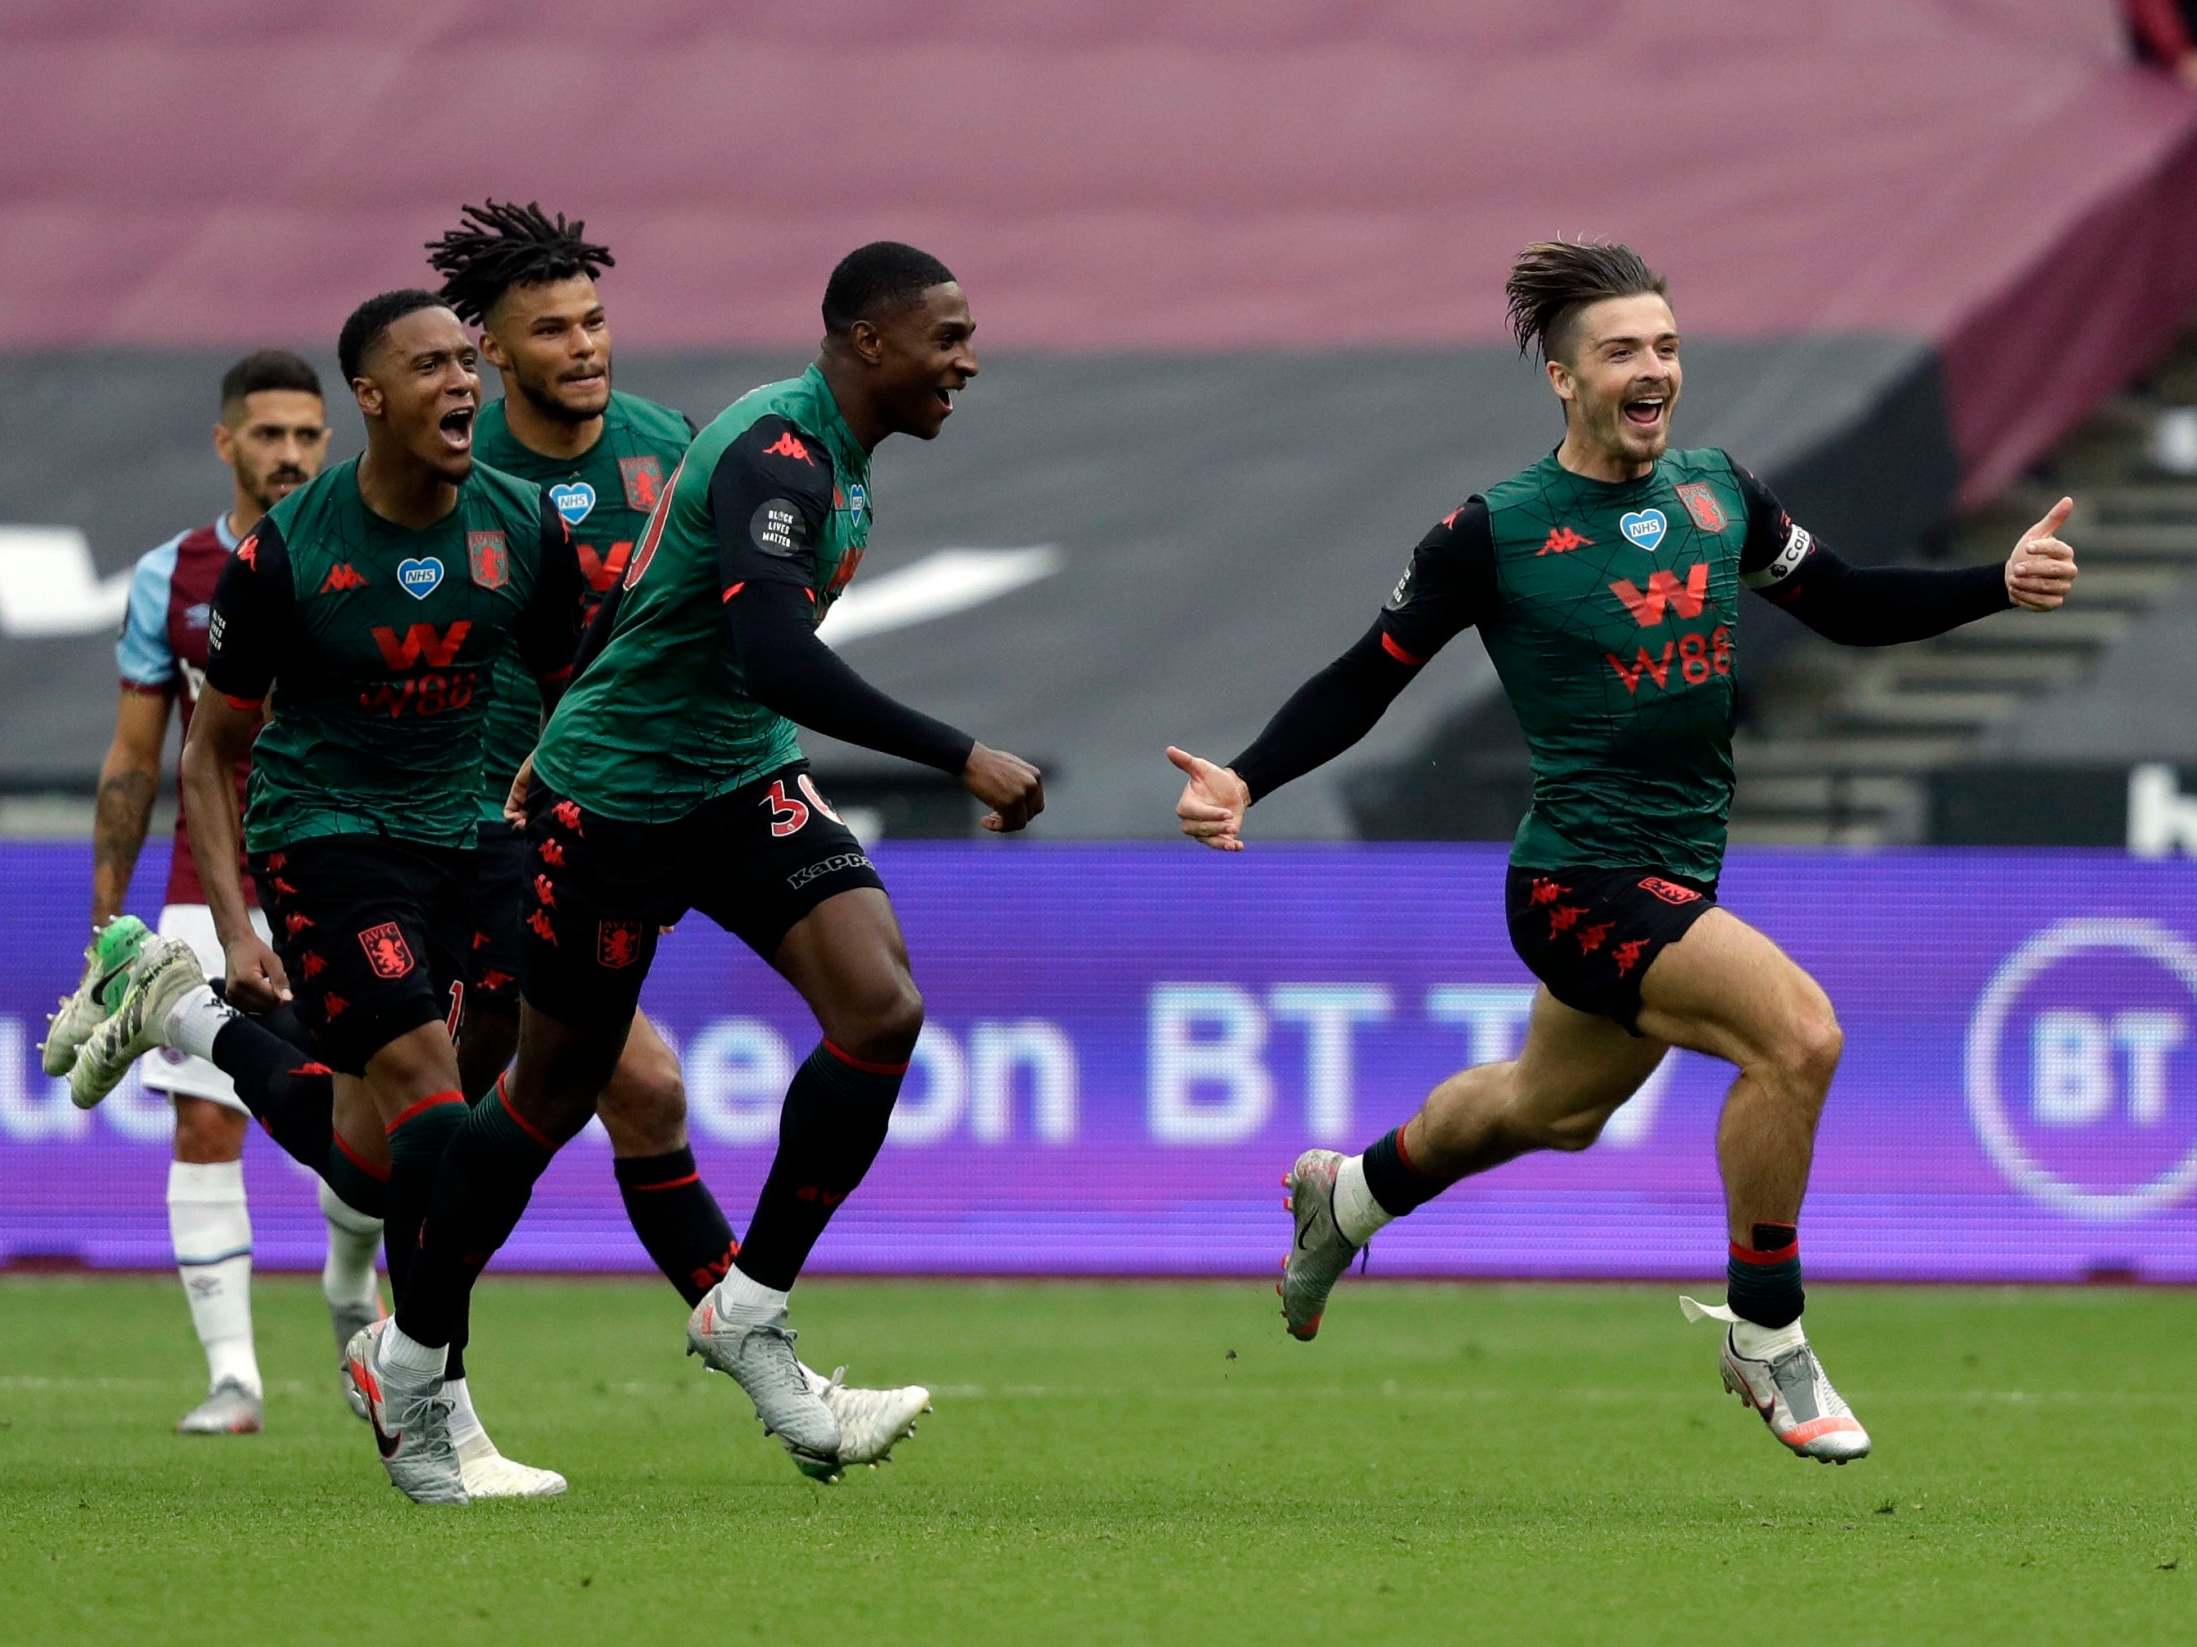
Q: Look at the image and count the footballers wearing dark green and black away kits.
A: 4